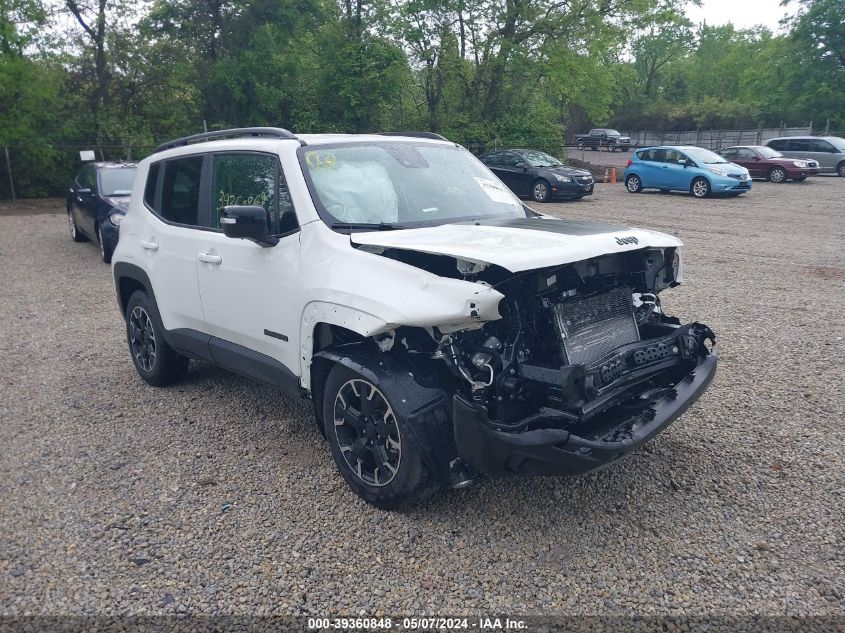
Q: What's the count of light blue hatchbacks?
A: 1